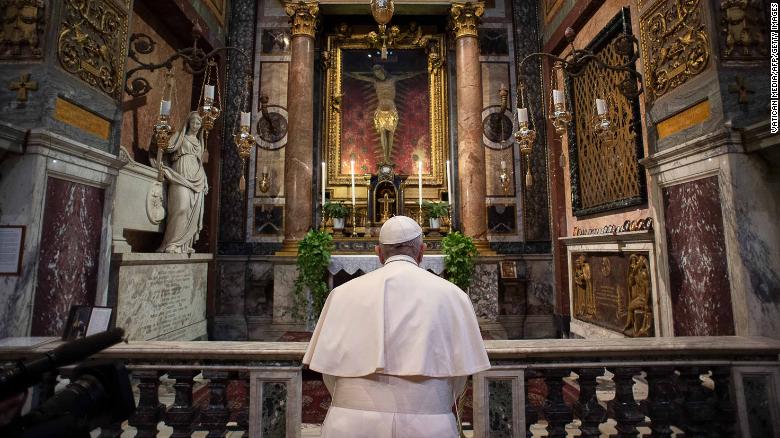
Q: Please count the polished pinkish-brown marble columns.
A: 2